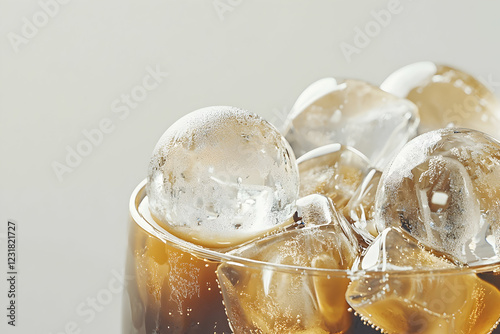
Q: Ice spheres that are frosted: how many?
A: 2